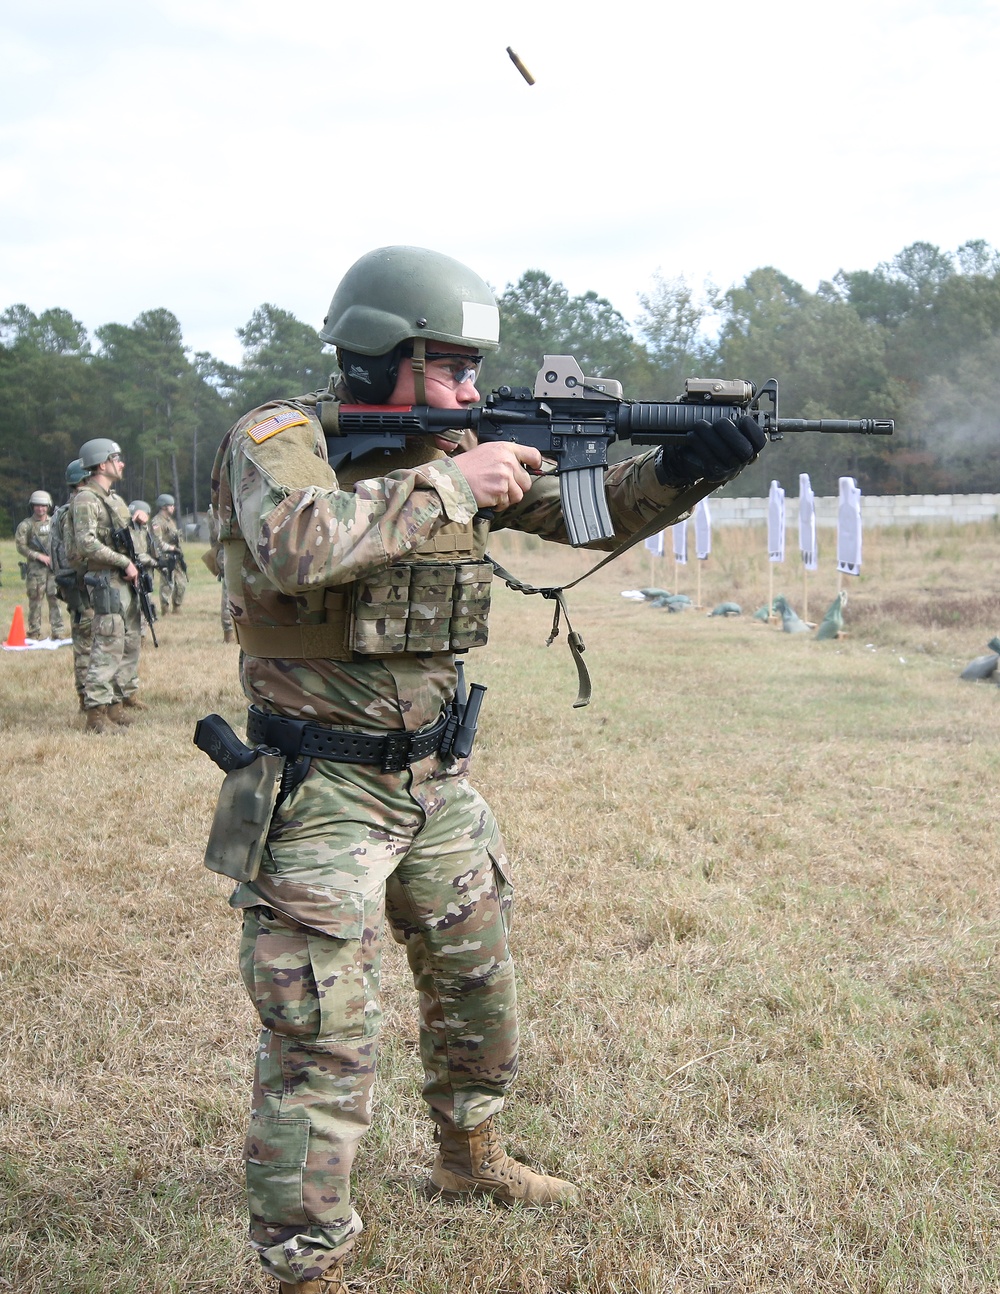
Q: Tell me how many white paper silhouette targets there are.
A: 6